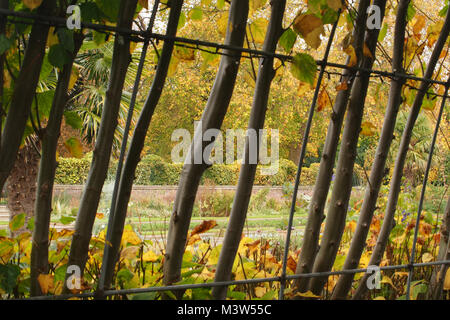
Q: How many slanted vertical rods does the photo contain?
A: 3